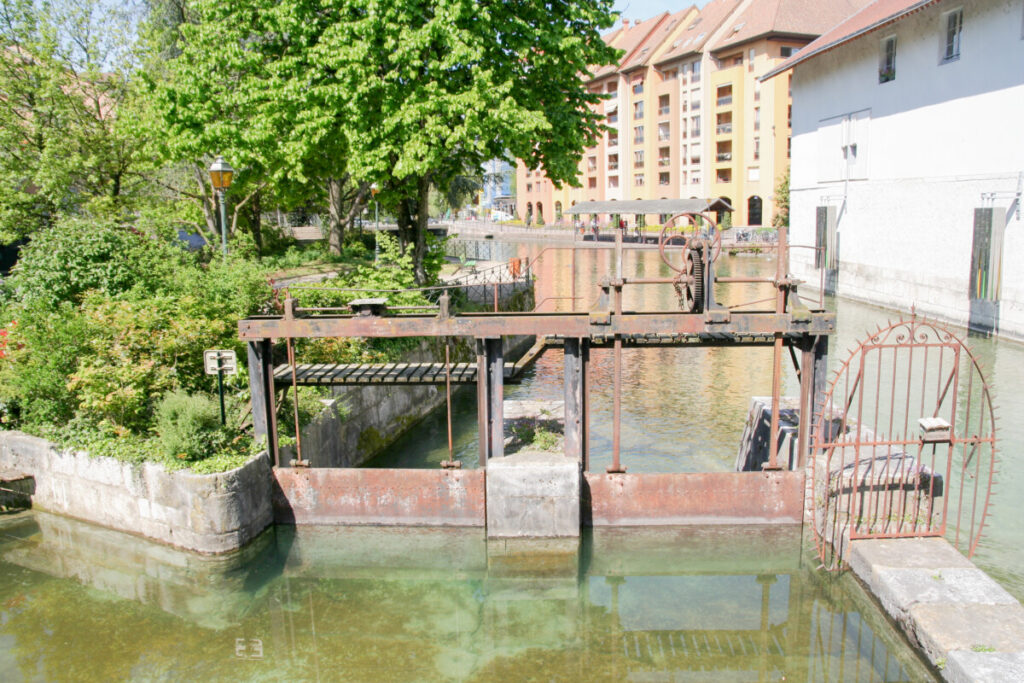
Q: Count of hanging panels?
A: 2